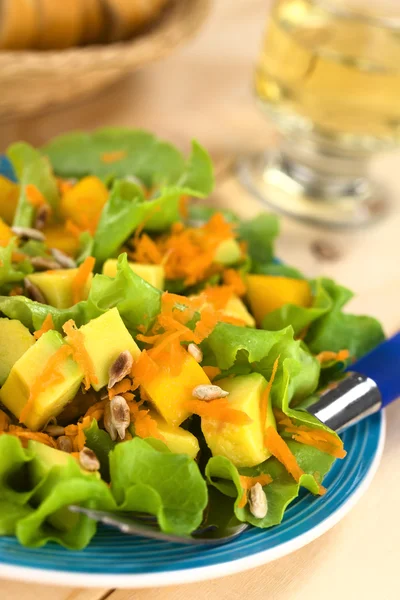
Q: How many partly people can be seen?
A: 0